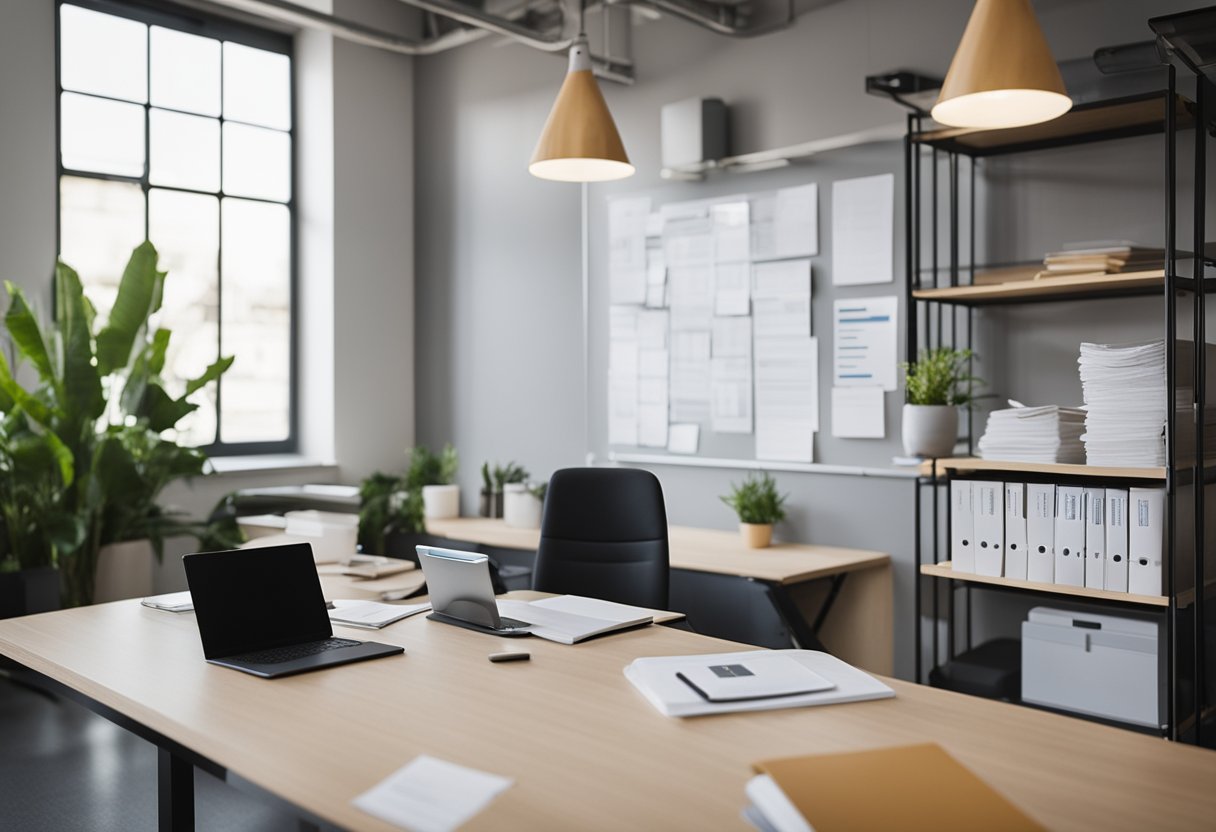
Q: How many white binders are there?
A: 8